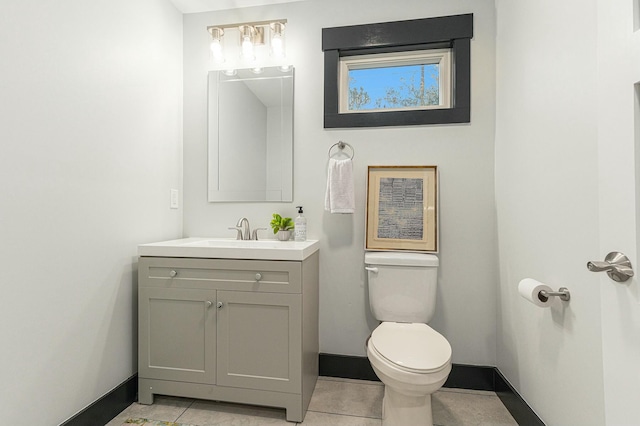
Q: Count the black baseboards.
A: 3